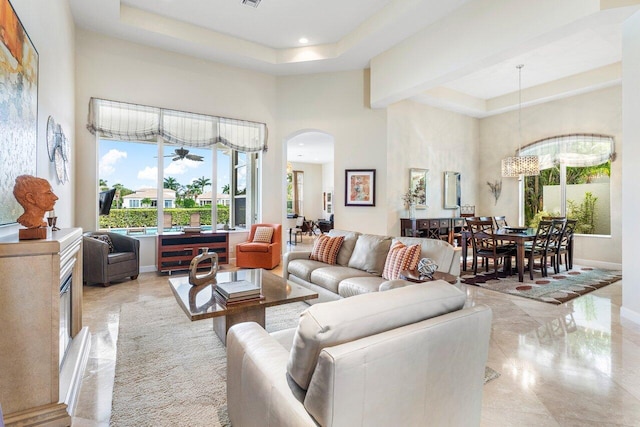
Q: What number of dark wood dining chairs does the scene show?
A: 8